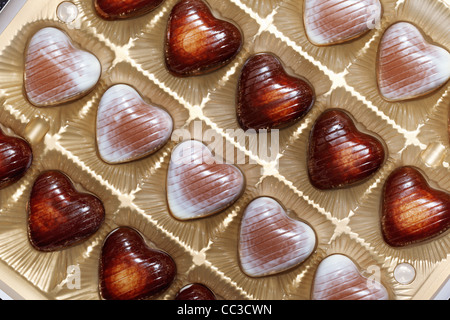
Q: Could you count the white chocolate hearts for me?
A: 7